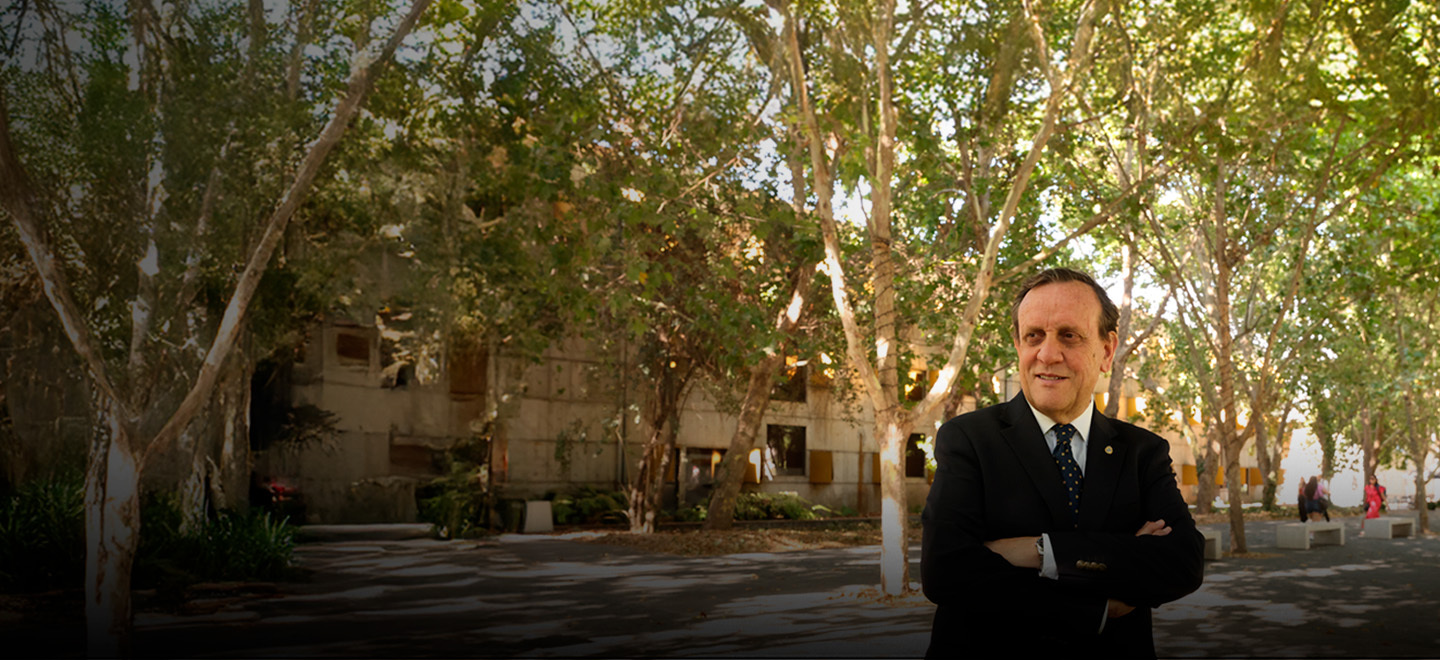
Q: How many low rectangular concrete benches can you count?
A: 3